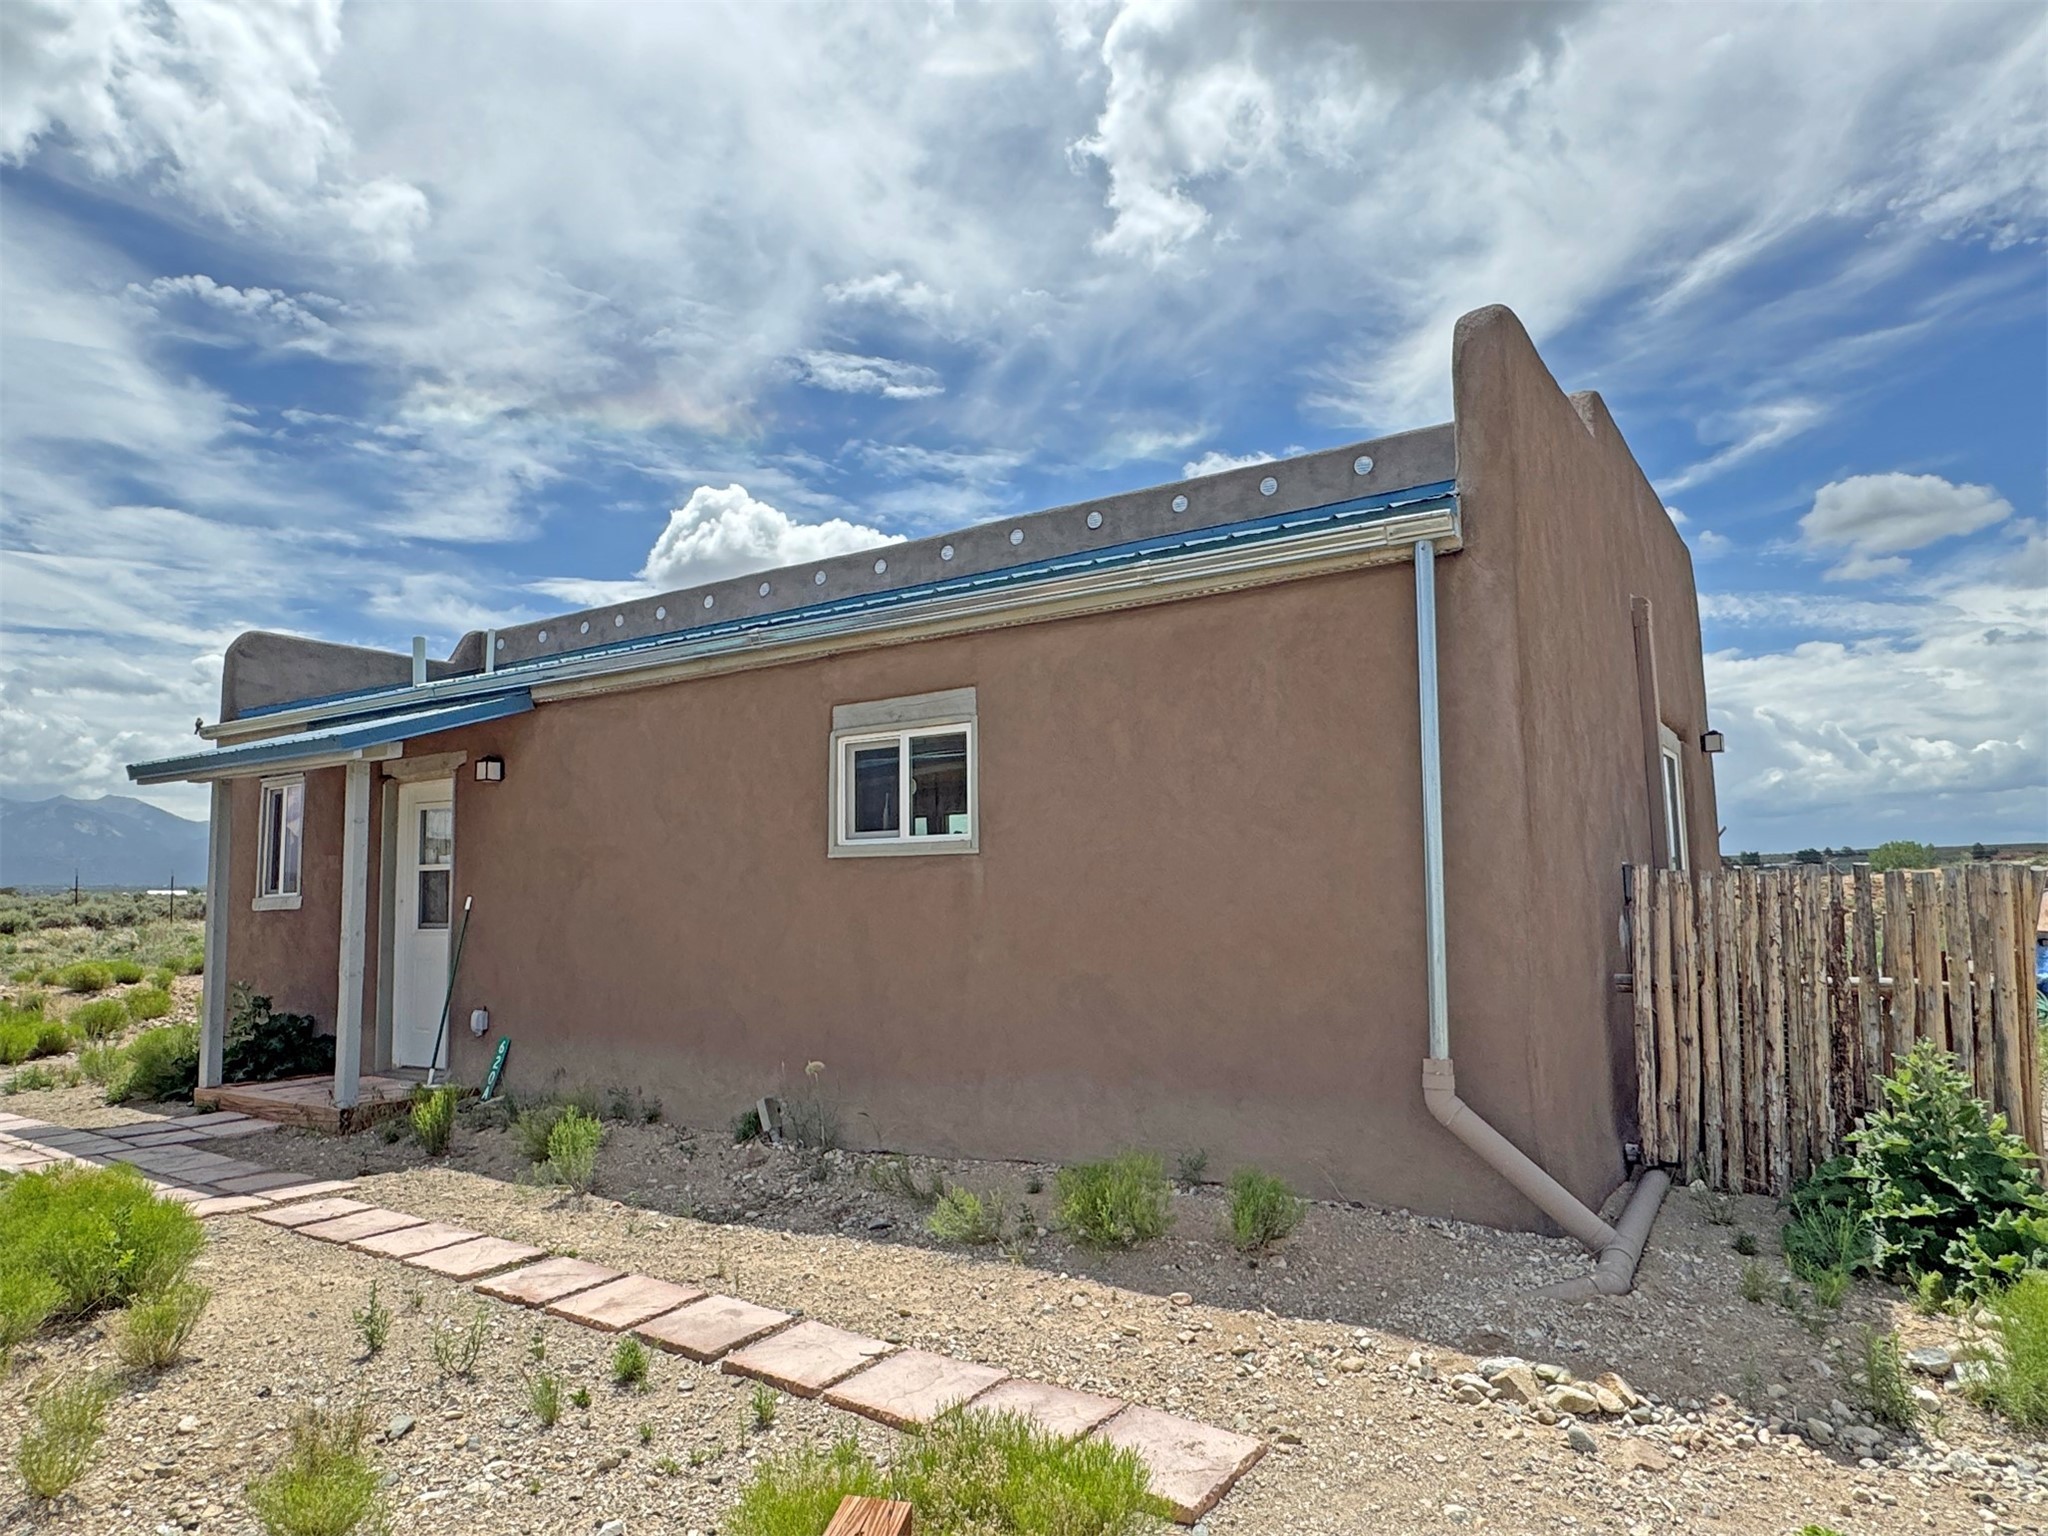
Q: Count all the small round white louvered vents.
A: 15